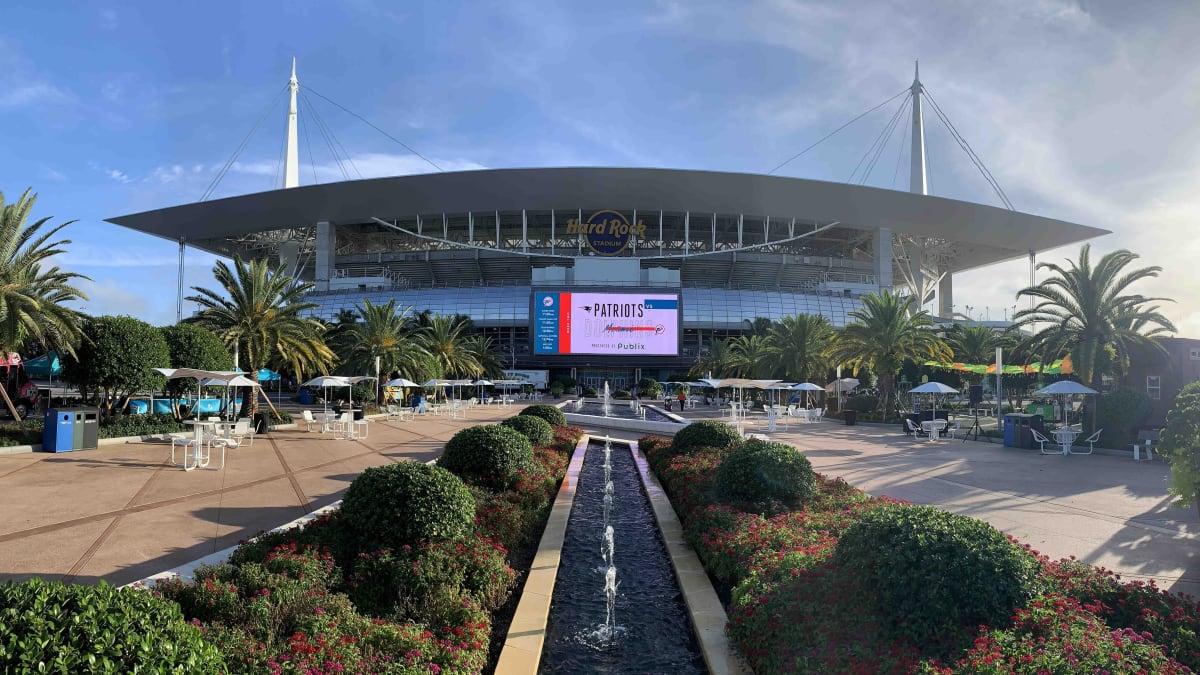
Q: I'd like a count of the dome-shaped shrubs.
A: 7